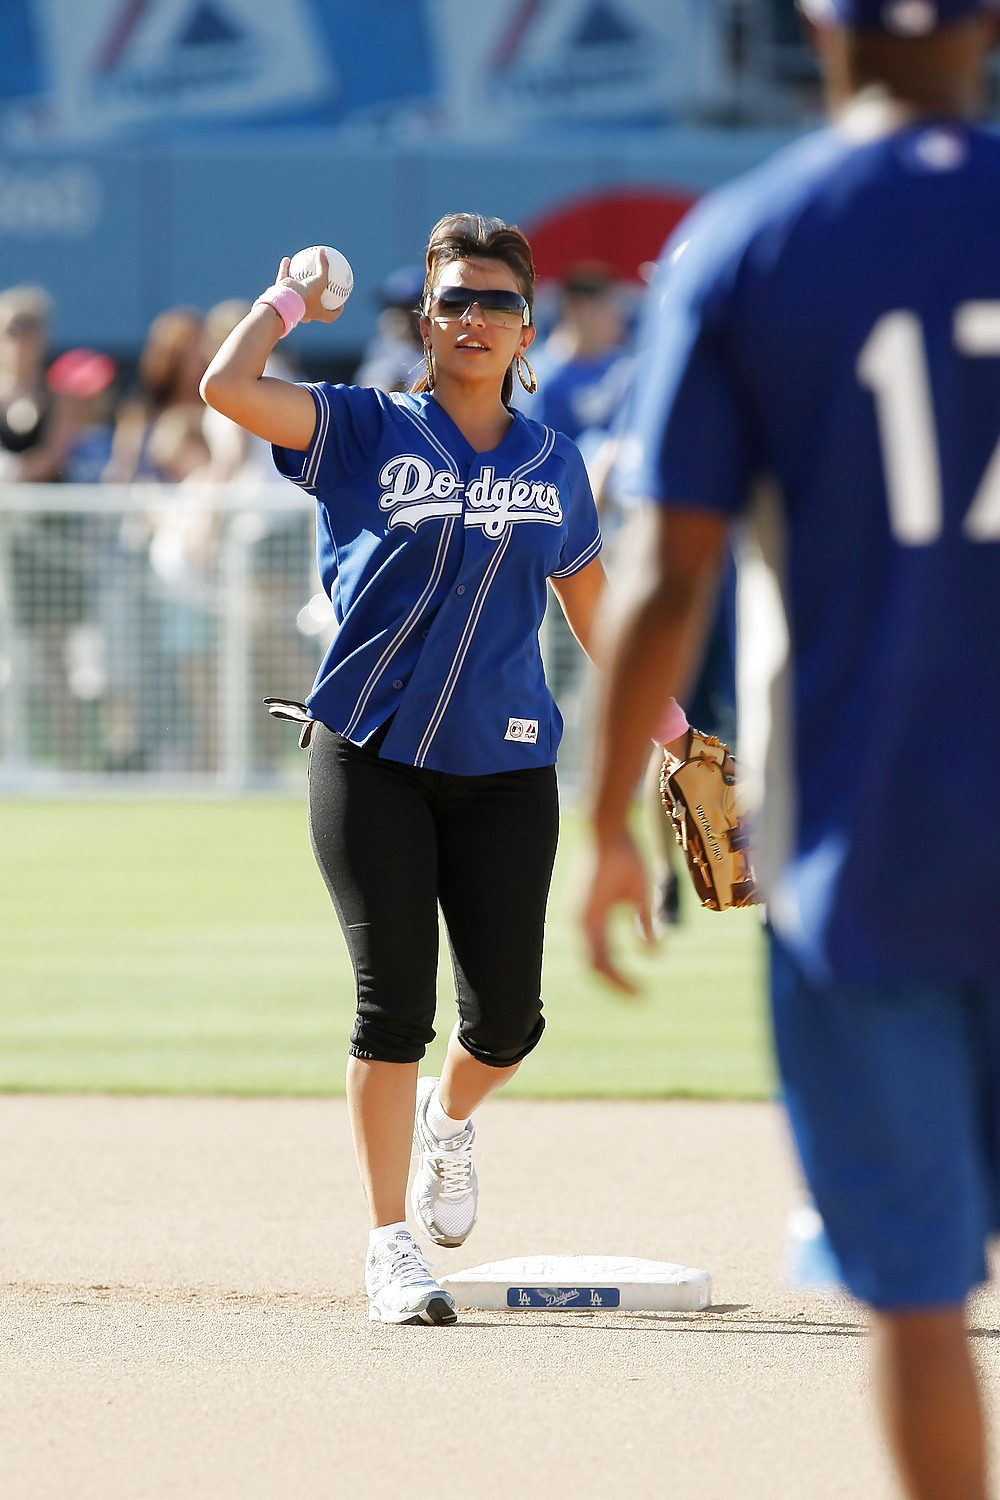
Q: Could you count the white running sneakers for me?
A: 2